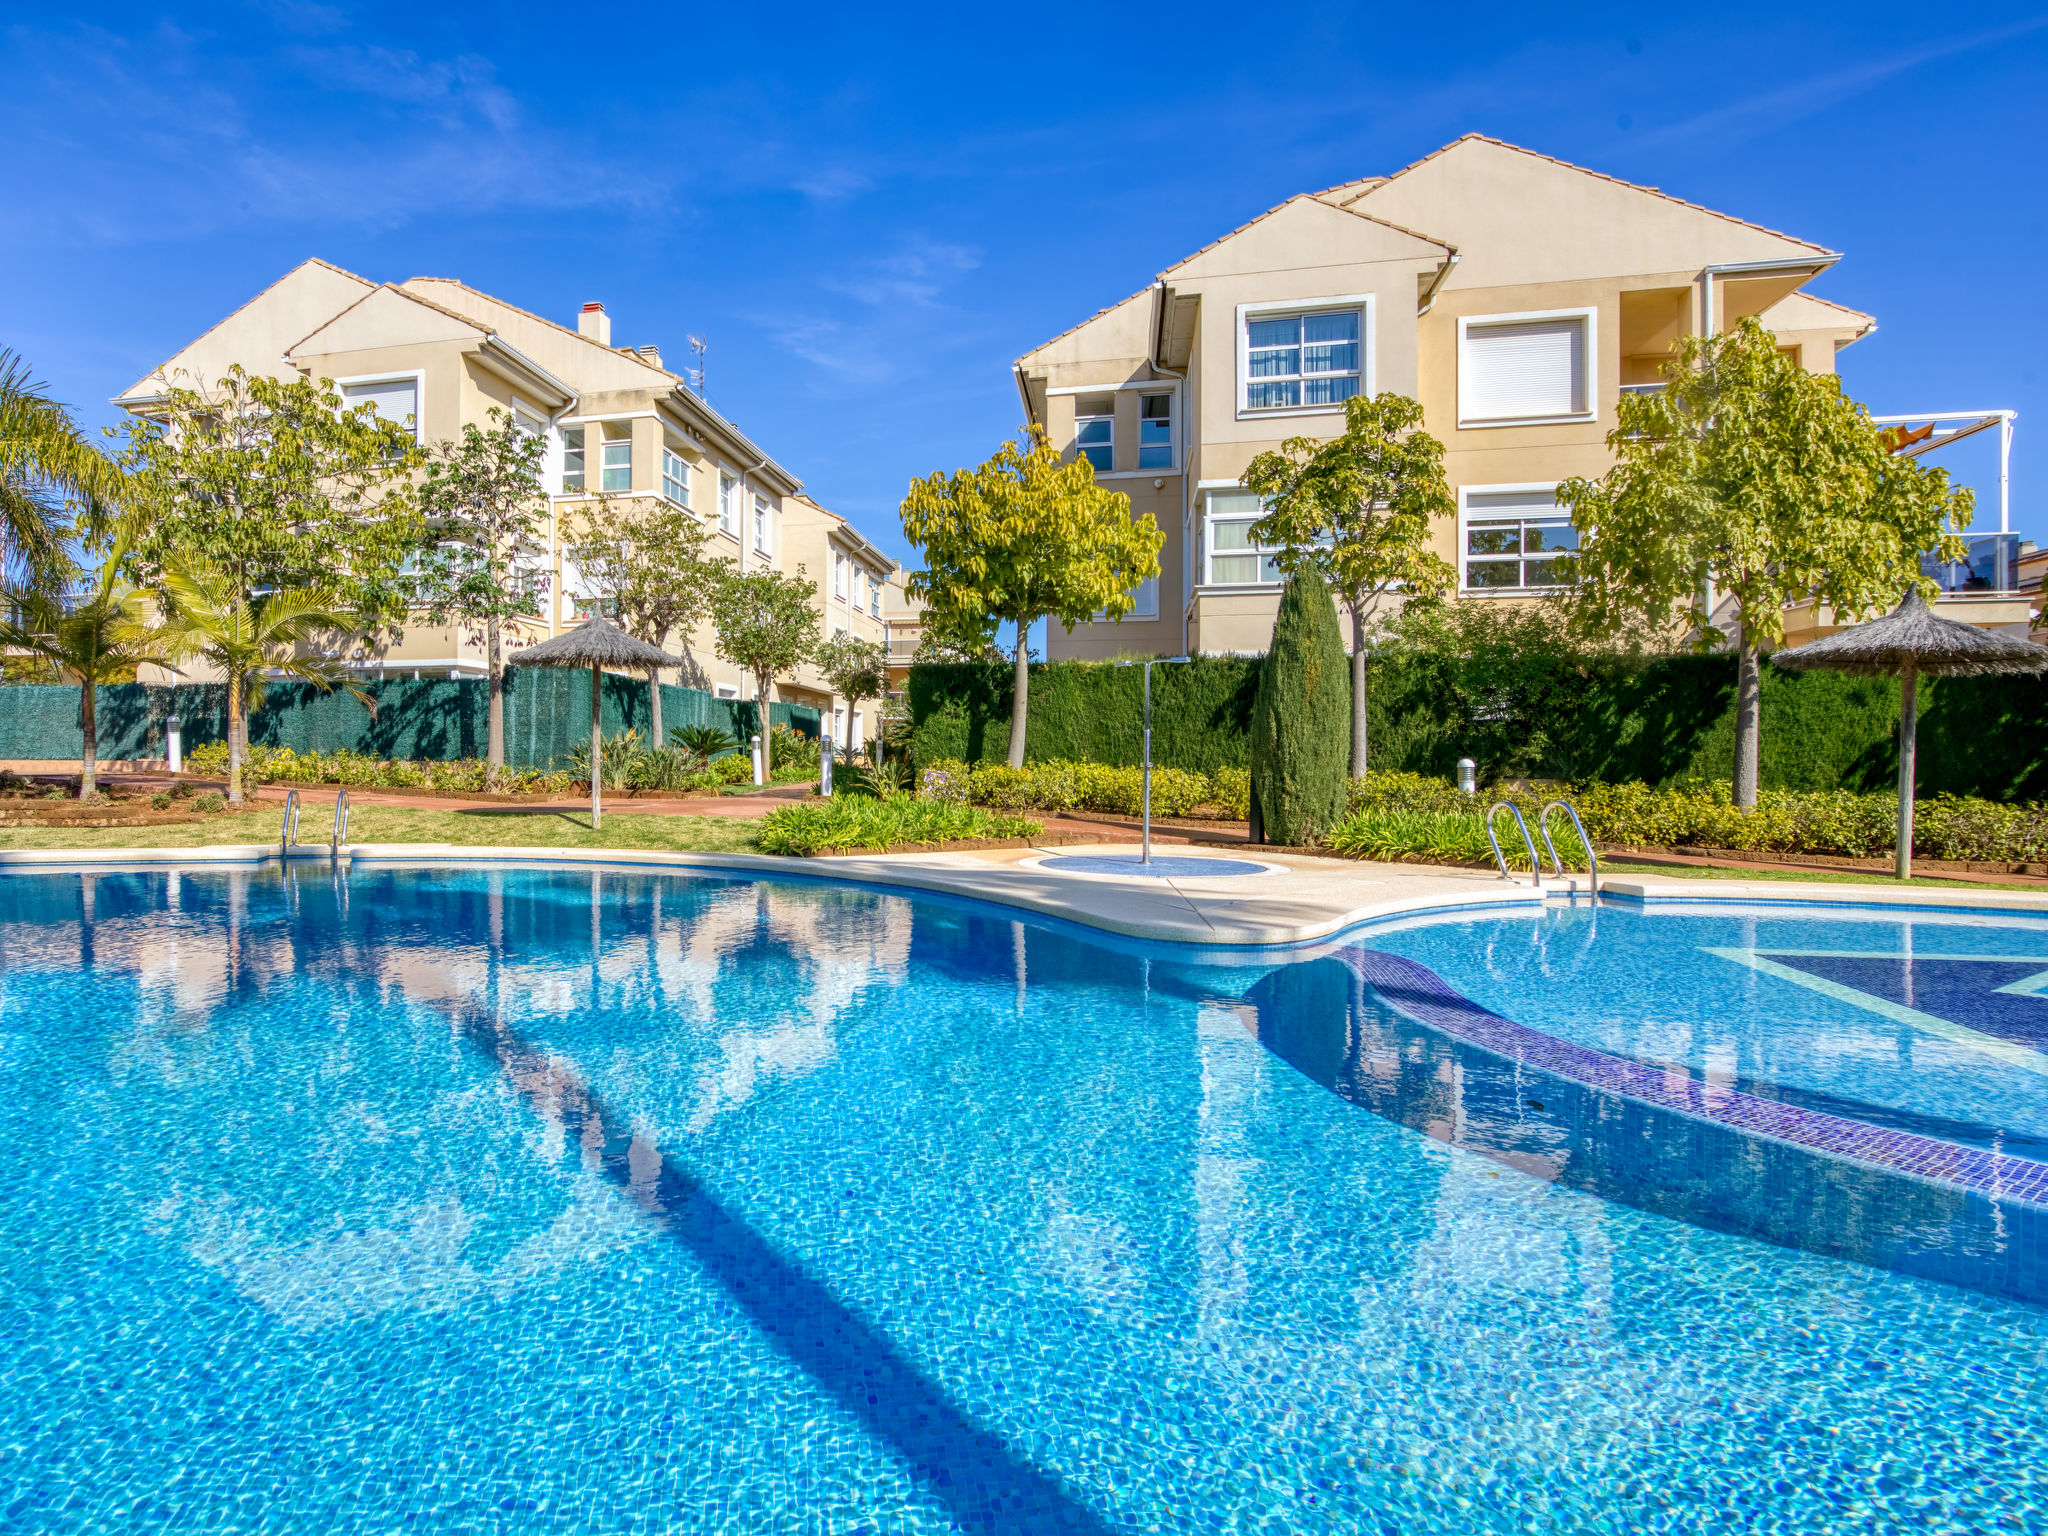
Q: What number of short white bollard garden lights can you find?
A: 5